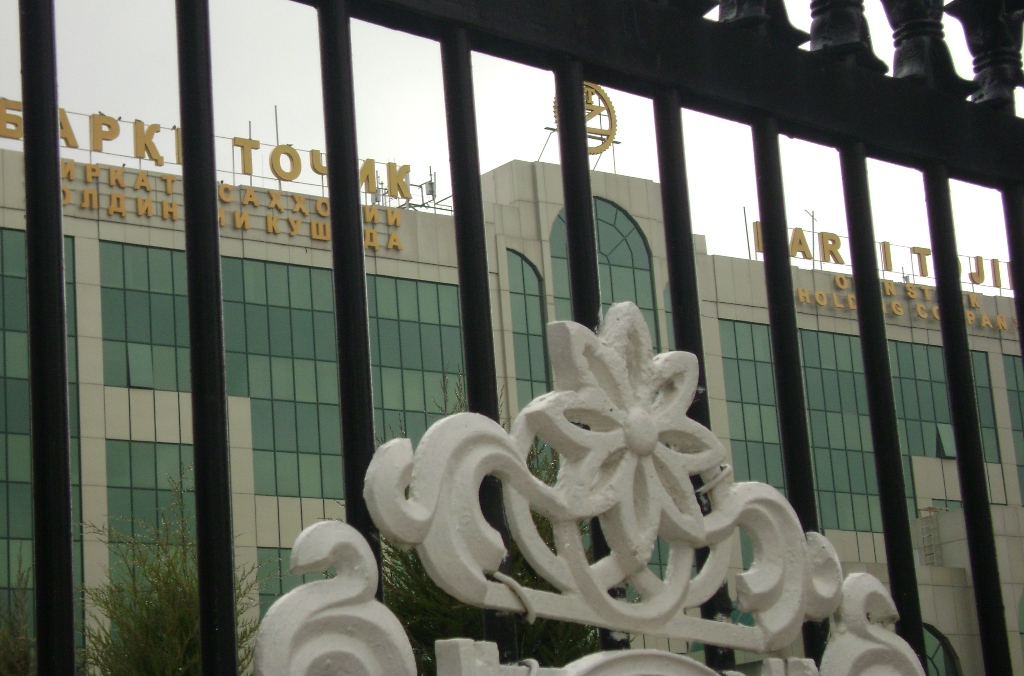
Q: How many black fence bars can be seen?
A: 10